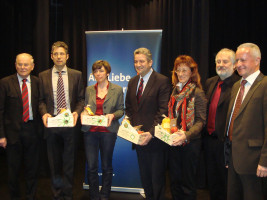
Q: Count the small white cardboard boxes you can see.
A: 4